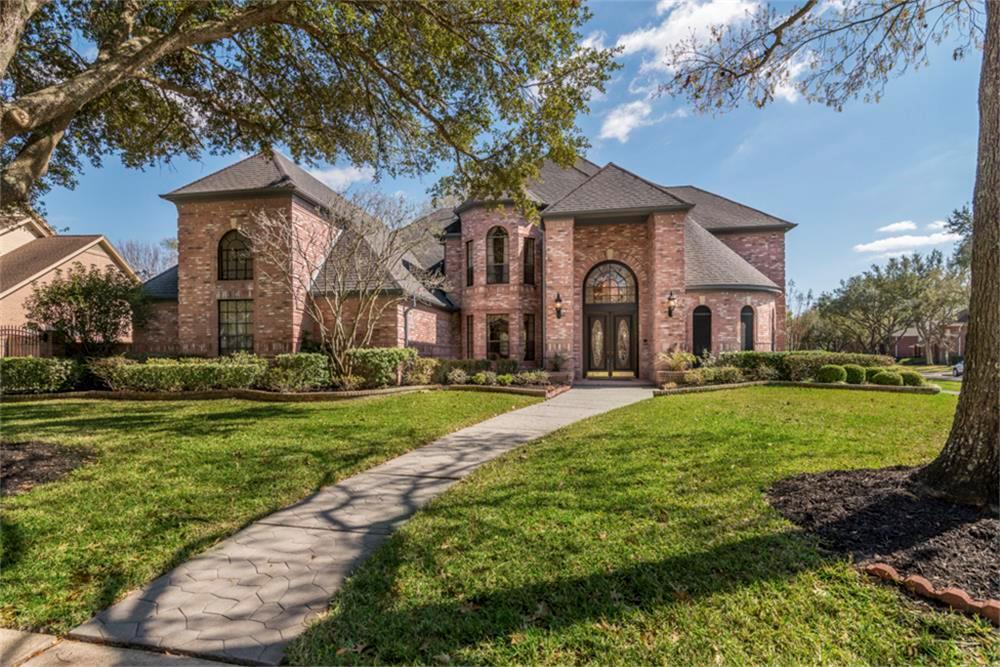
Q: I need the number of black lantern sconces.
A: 2